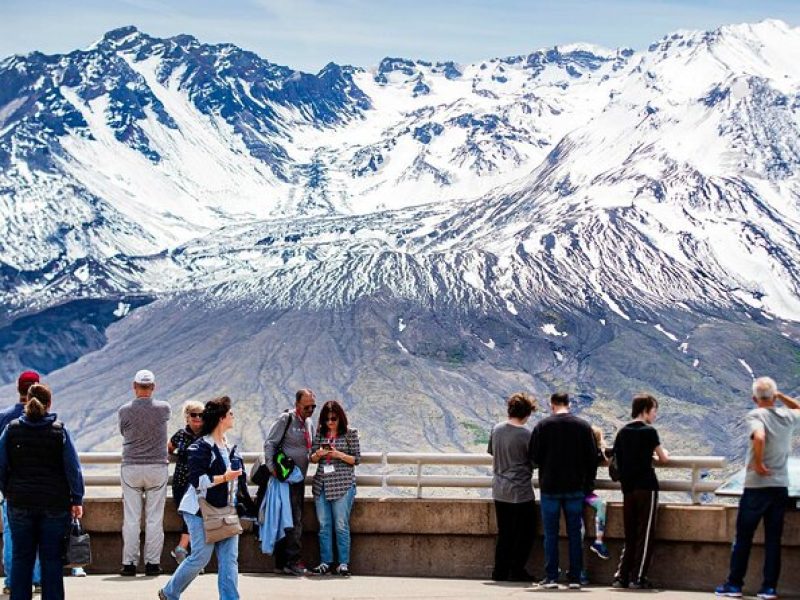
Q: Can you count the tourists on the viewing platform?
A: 12